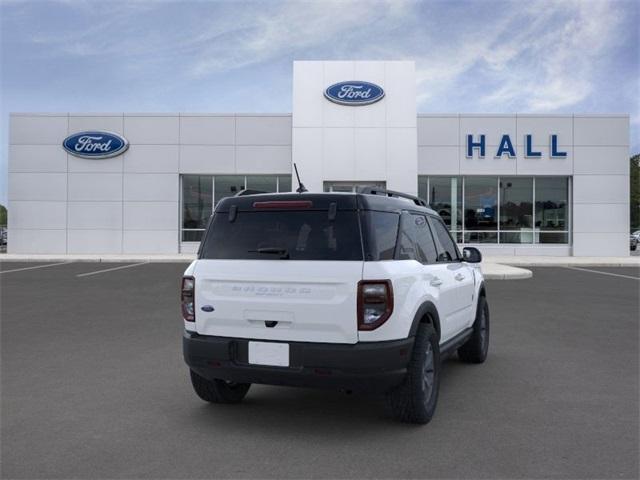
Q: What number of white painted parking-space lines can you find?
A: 3